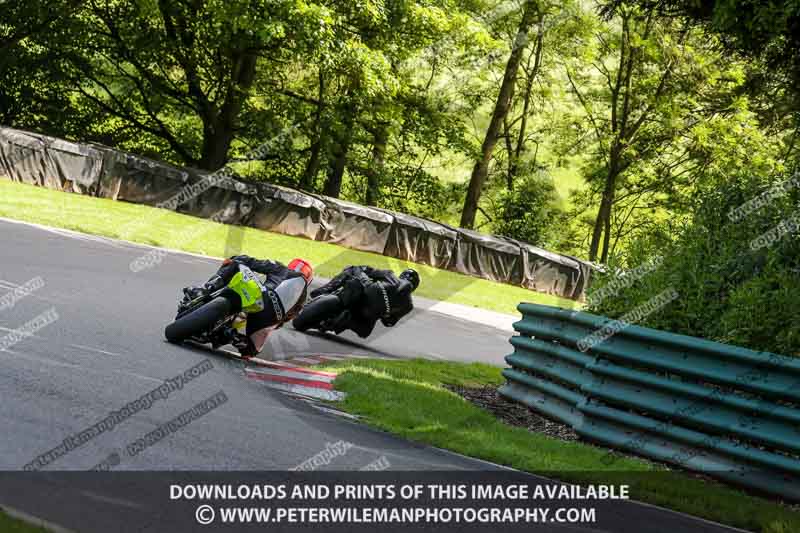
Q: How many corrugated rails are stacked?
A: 3